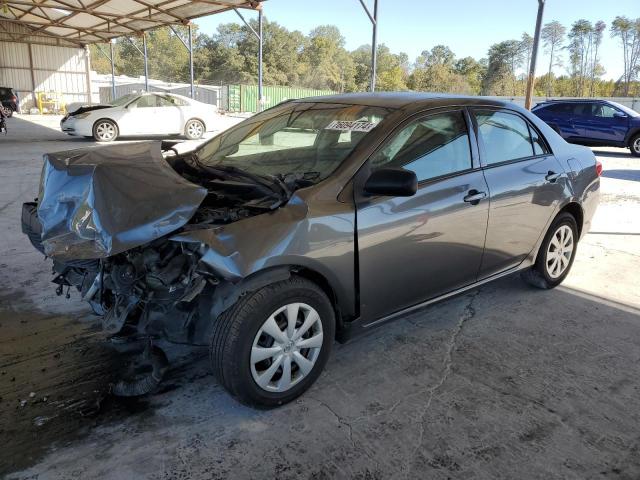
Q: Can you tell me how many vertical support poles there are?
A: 6